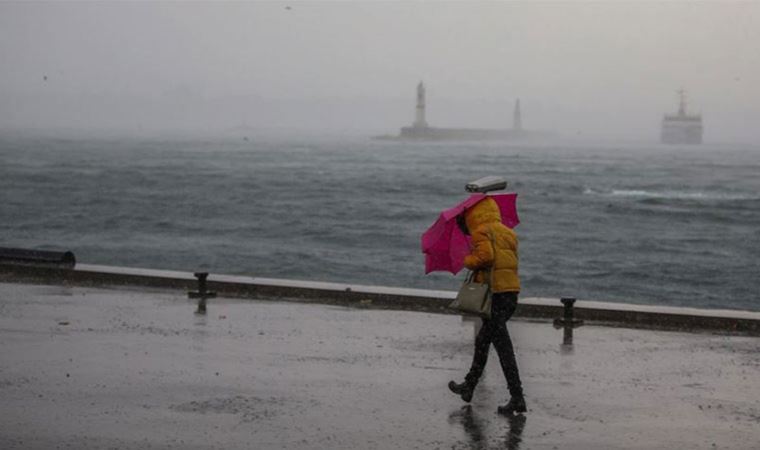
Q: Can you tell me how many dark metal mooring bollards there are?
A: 2